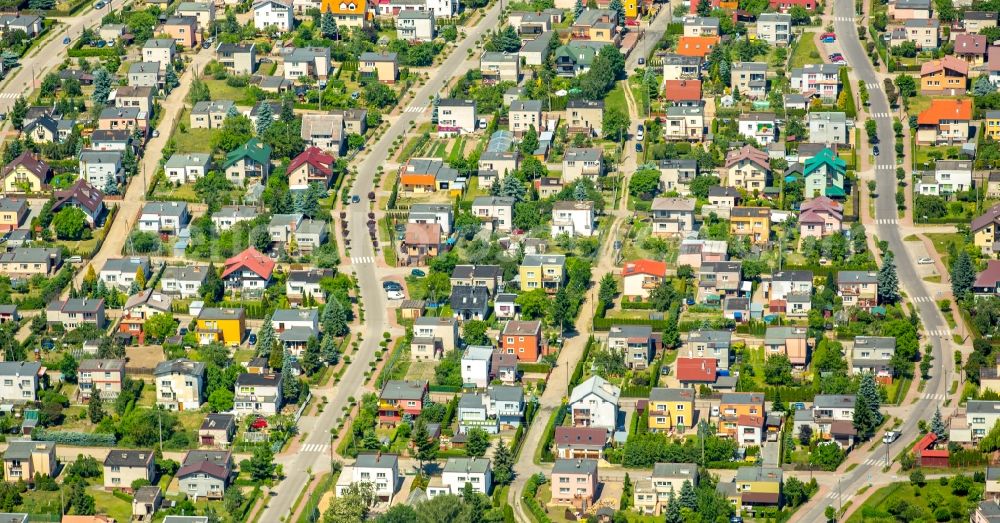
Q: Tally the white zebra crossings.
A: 14